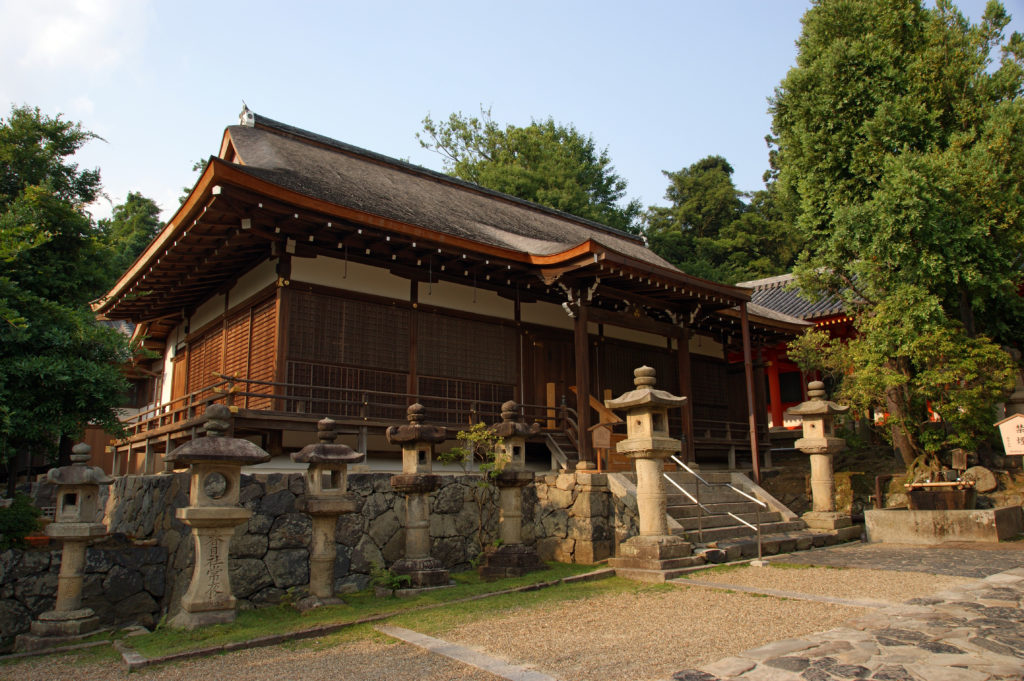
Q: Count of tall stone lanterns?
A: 7